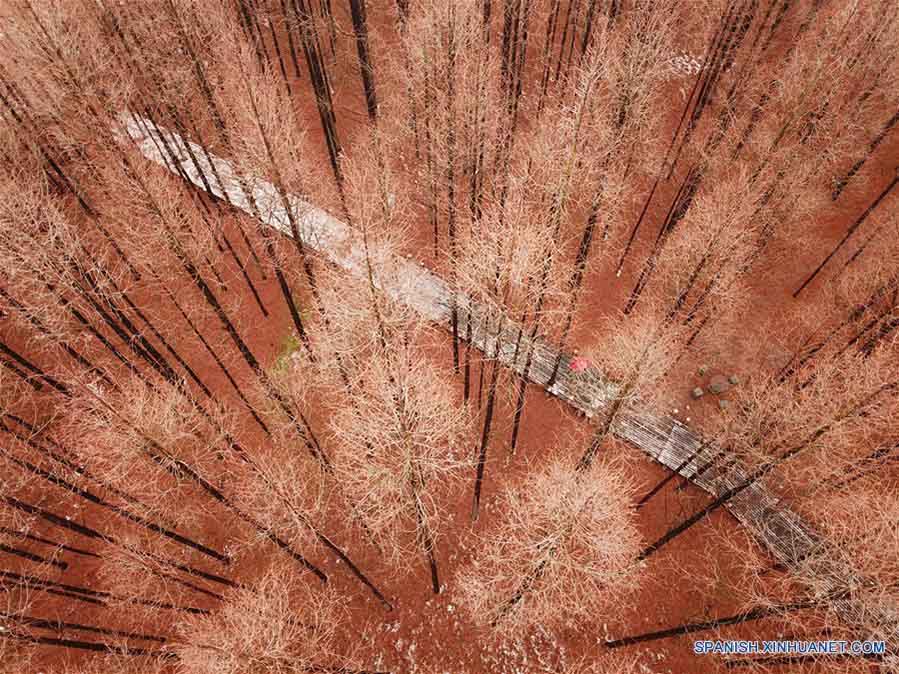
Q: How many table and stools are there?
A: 5